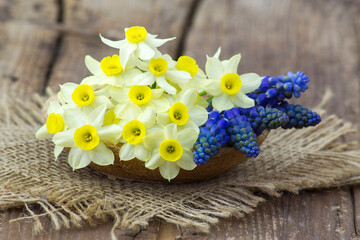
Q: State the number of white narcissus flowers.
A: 12